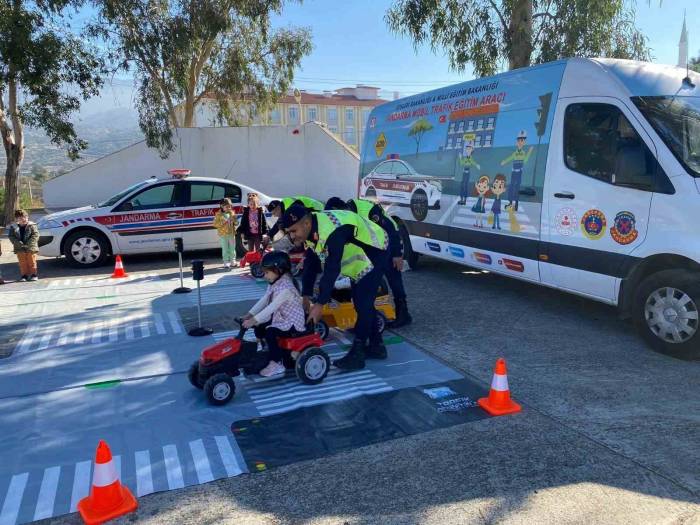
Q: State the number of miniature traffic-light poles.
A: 2